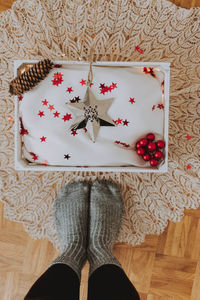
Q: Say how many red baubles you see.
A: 9